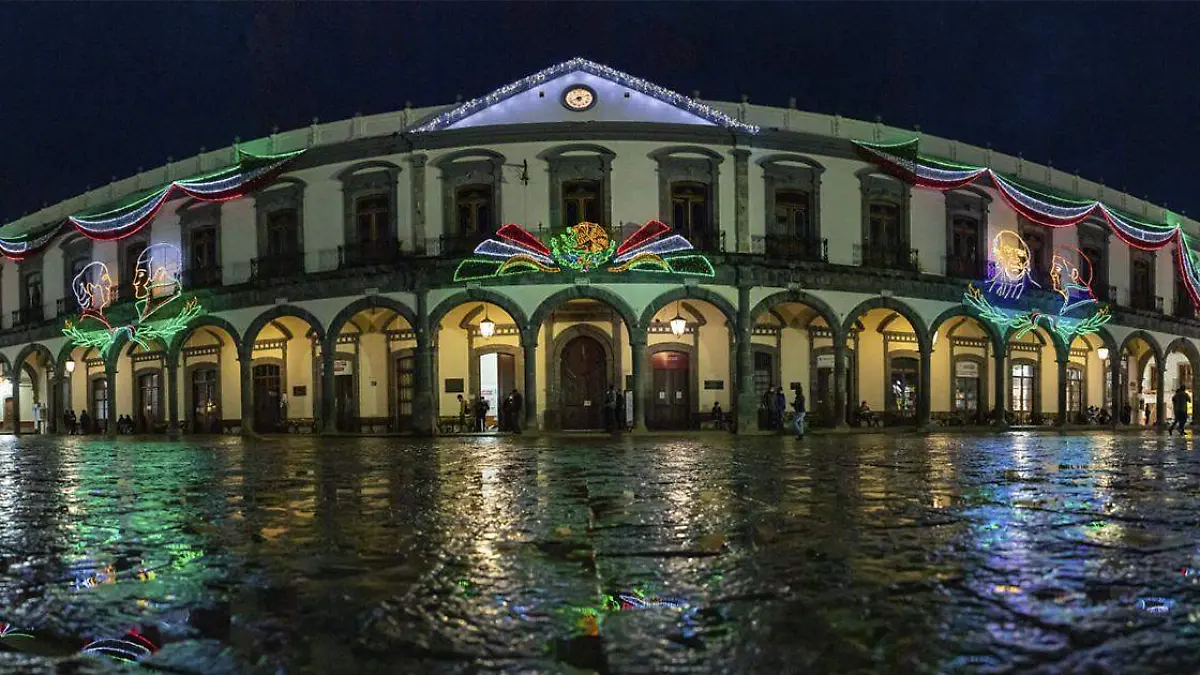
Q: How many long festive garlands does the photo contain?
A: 2